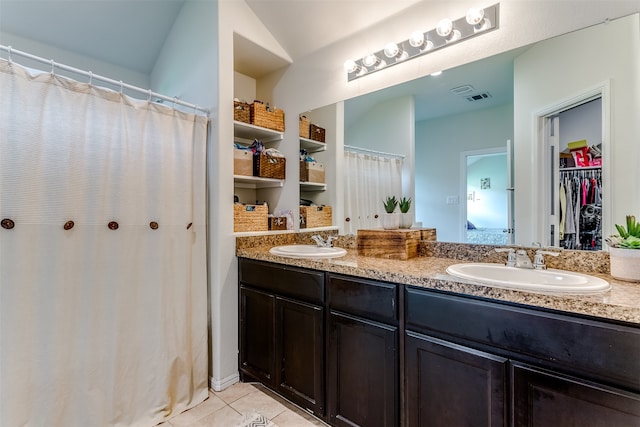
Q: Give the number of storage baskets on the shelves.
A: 6